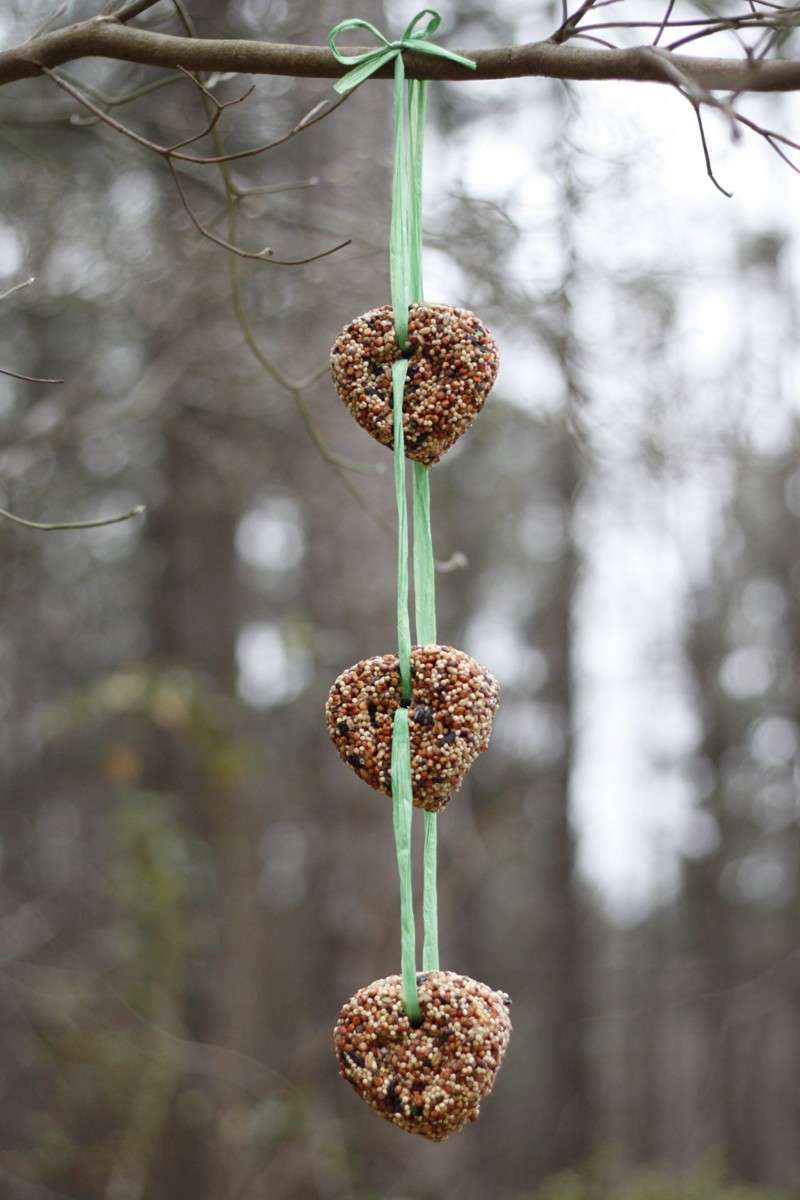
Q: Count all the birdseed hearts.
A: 3